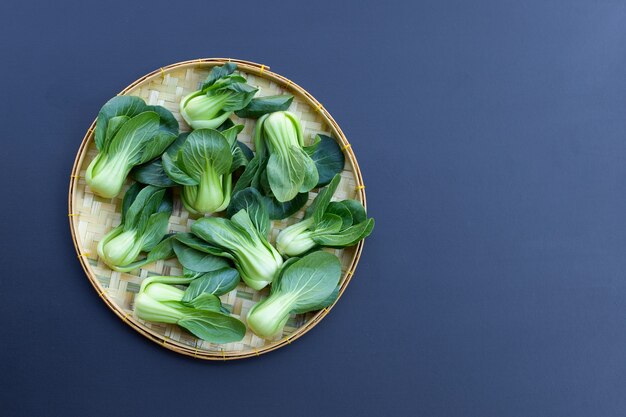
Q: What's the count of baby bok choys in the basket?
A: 9